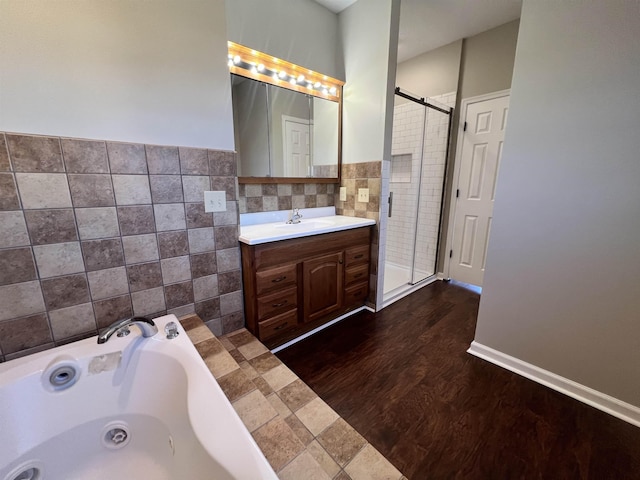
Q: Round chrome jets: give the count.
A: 3